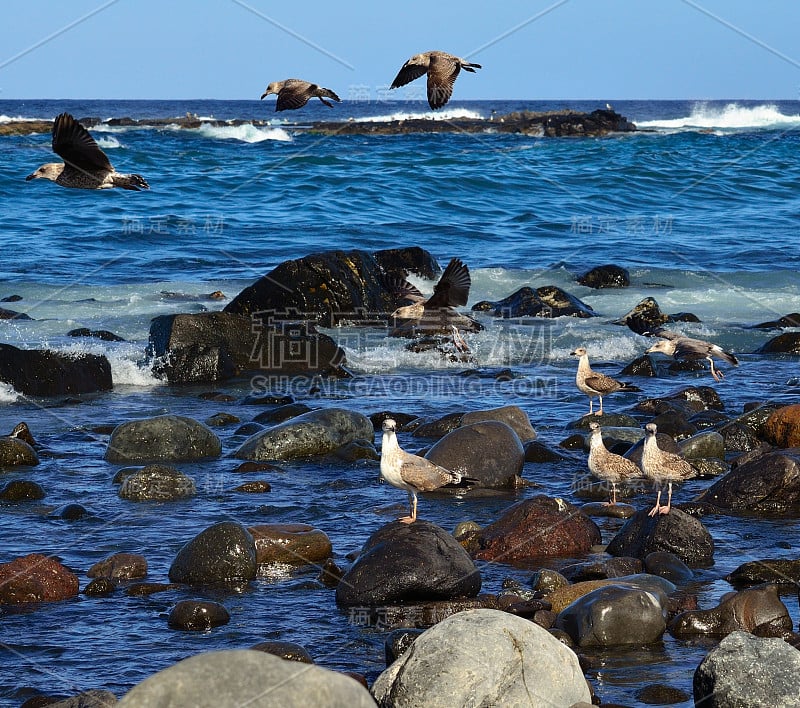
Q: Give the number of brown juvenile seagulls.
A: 9